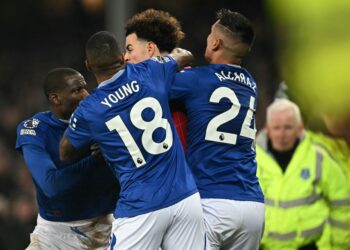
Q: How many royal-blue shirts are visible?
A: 3